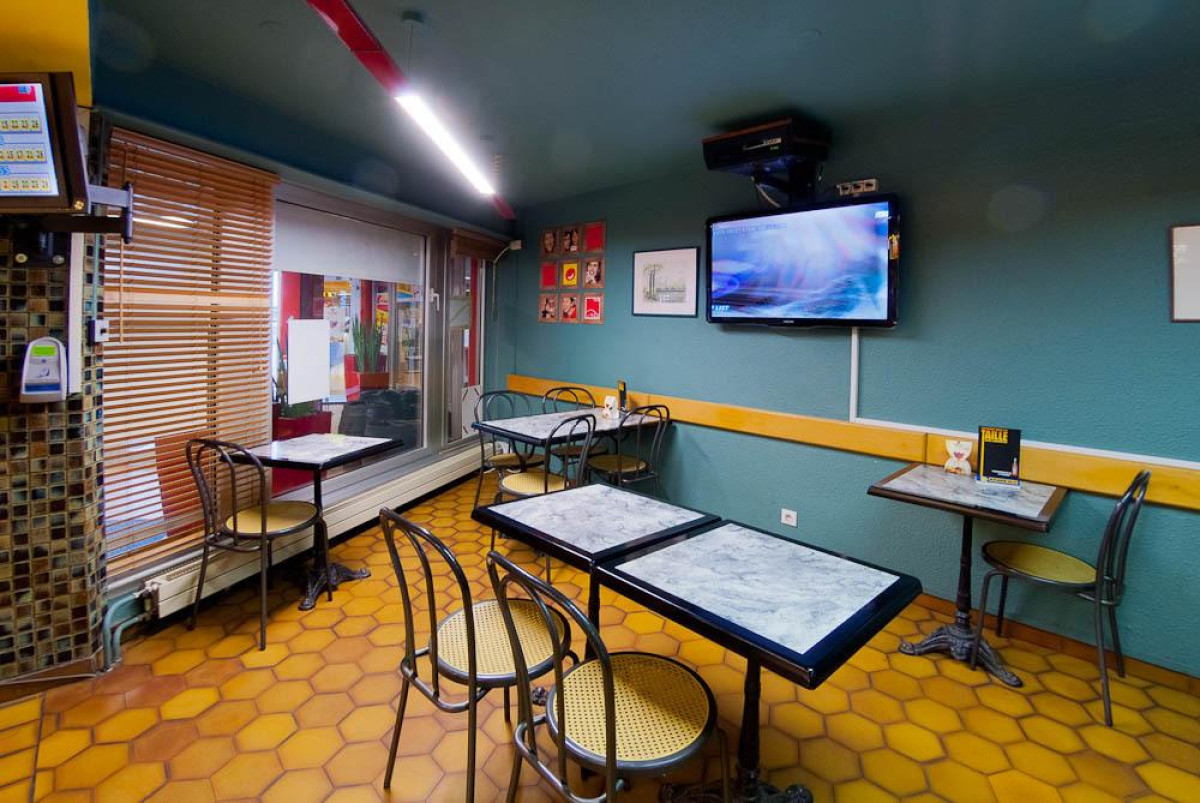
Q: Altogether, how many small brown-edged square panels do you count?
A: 9